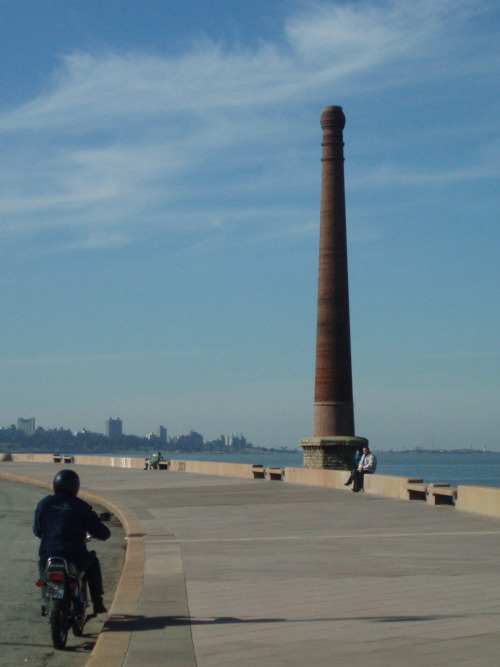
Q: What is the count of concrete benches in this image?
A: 8